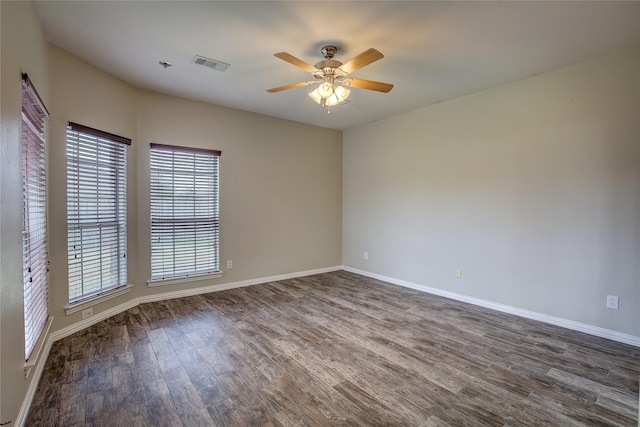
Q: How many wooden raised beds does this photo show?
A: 0